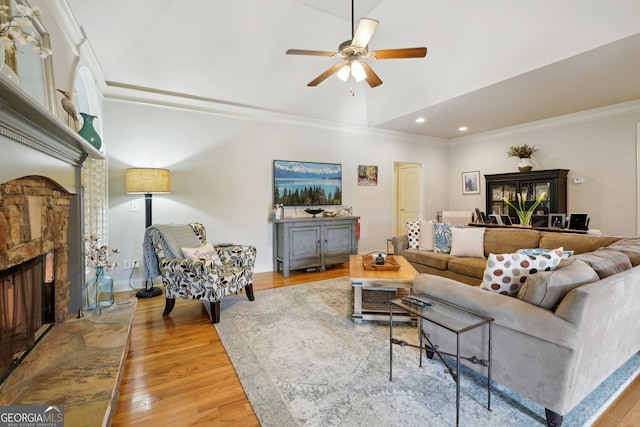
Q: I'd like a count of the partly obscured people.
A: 0